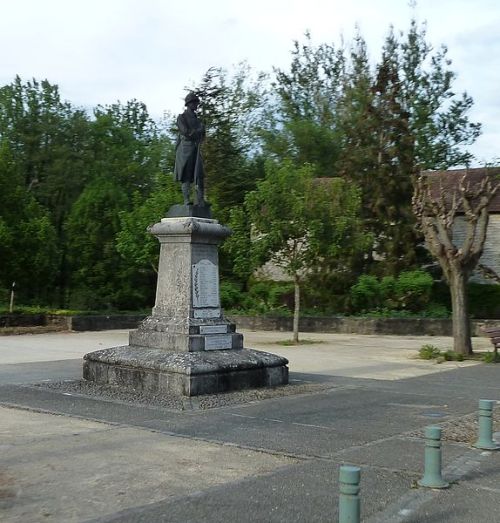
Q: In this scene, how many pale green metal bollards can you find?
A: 3